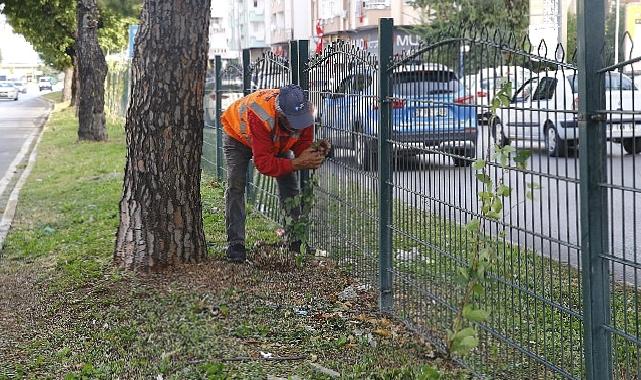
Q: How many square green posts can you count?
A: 6